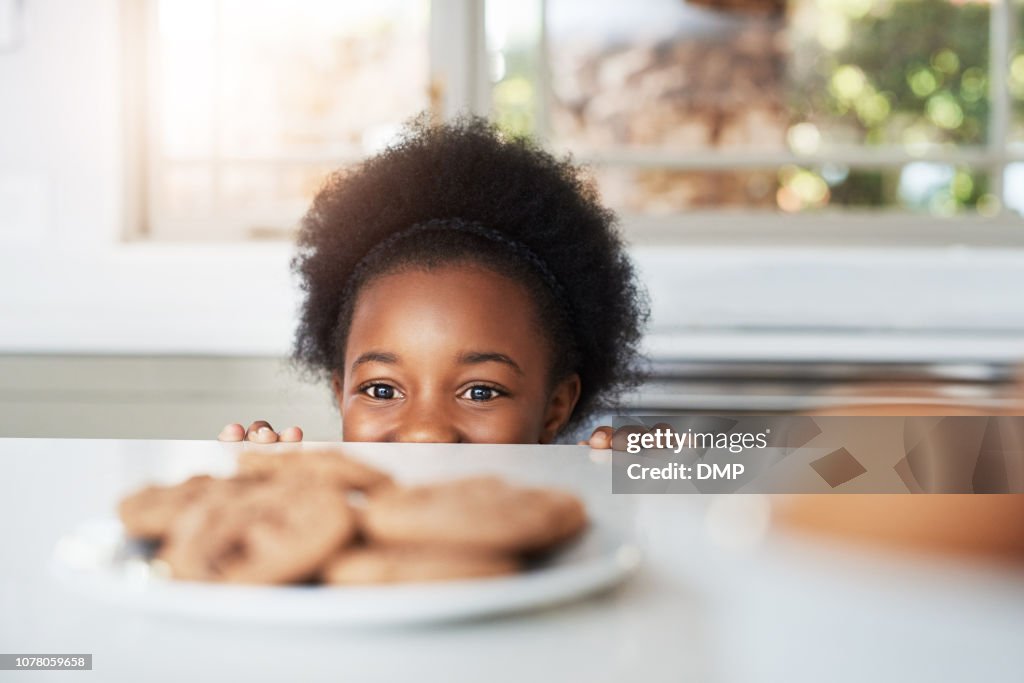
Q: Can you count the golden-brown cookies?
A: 5